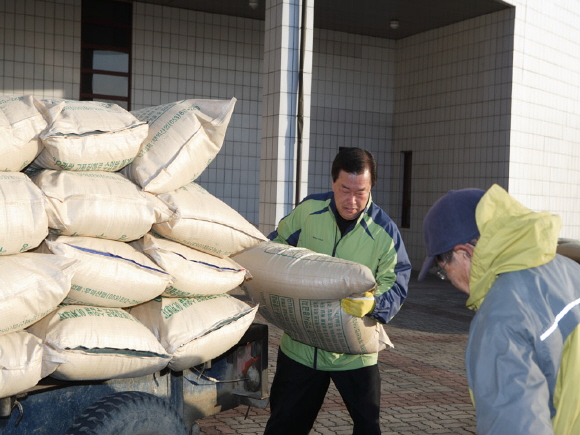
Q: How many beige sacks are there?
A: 13